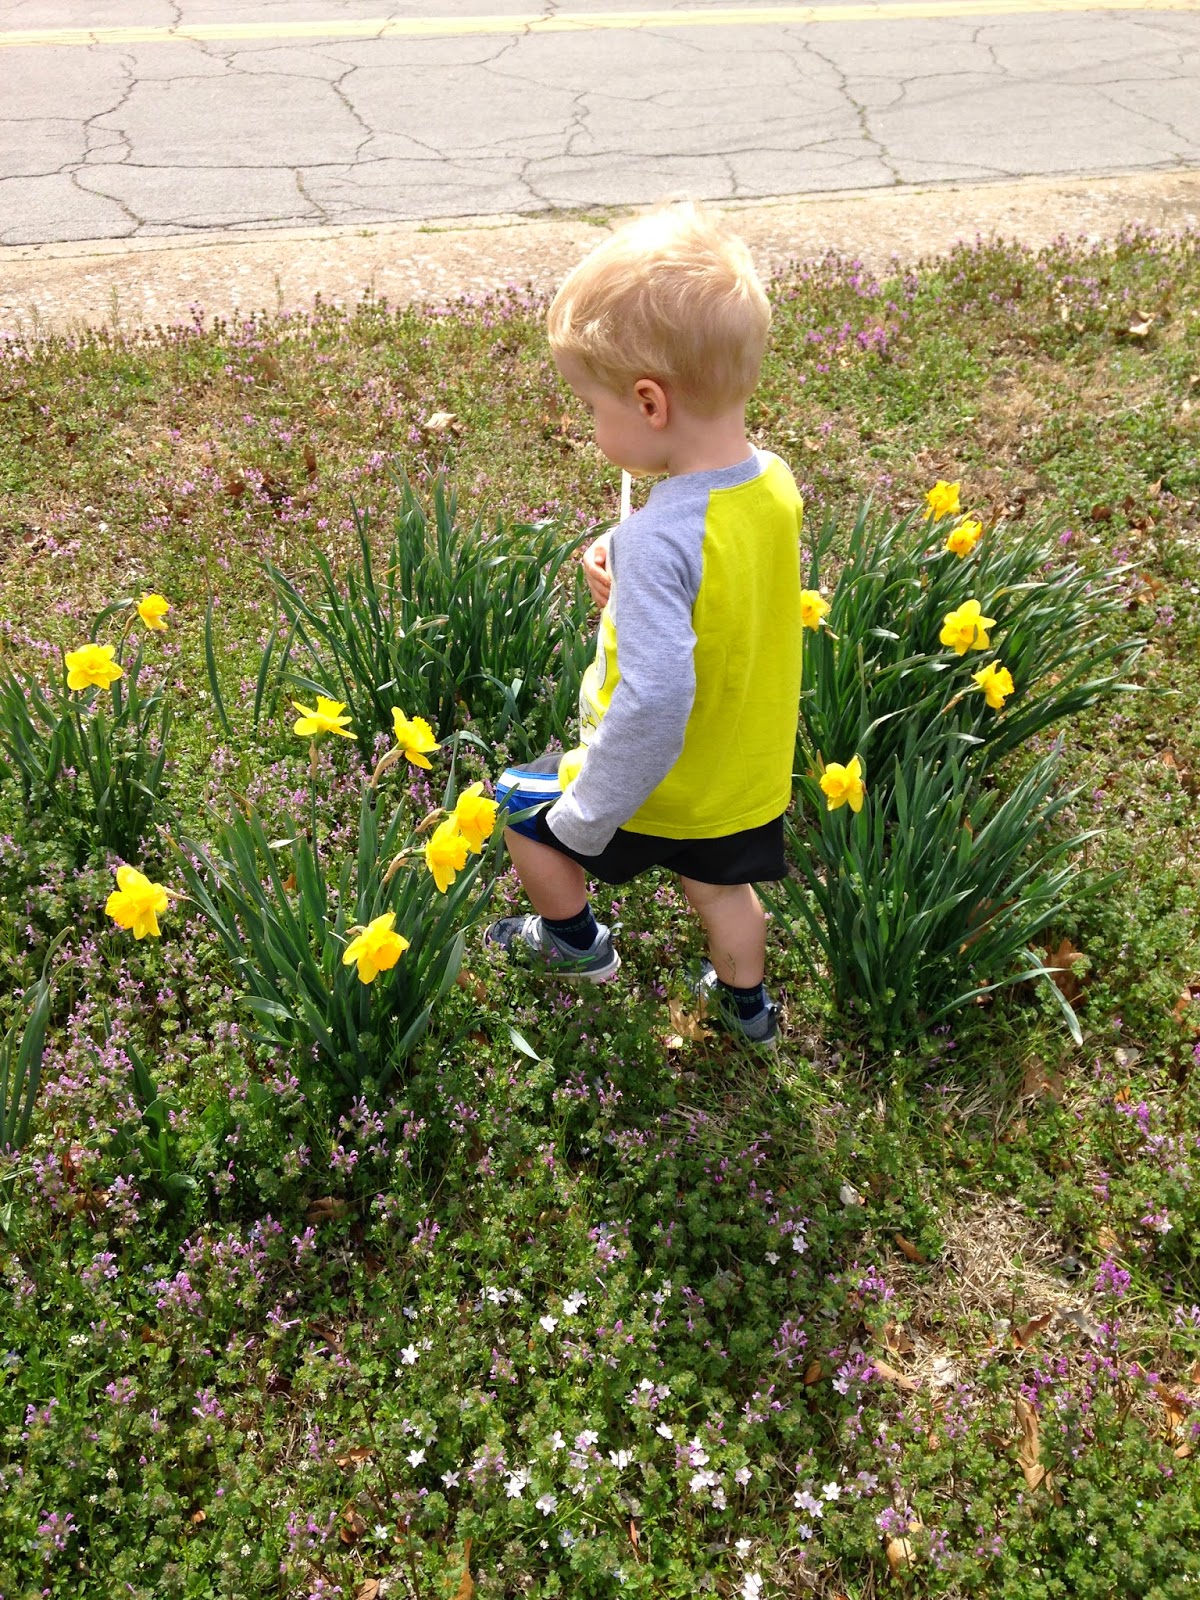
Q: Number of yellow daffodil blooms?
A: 14